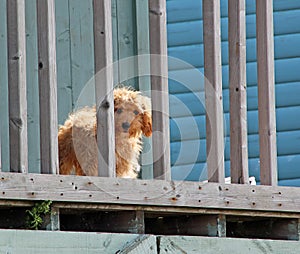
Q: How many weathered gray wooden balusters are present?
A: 7